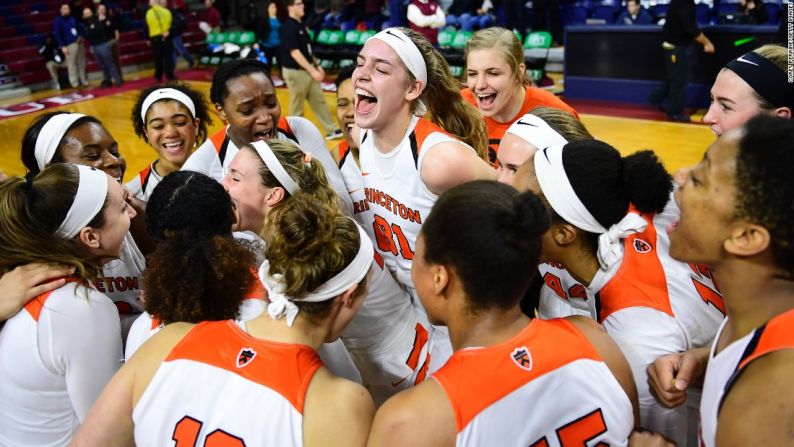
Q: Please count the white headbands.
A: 8